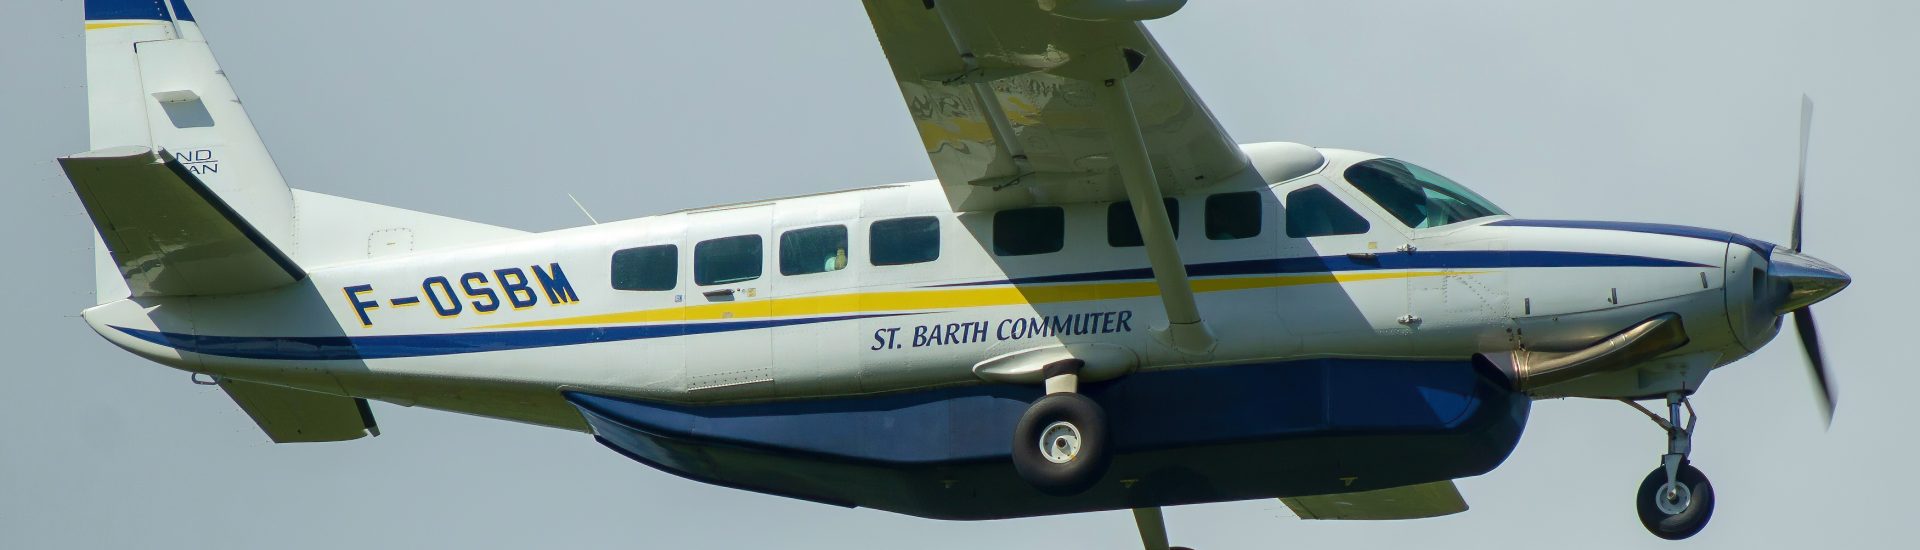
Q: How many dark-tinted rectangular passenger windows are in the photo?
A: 7